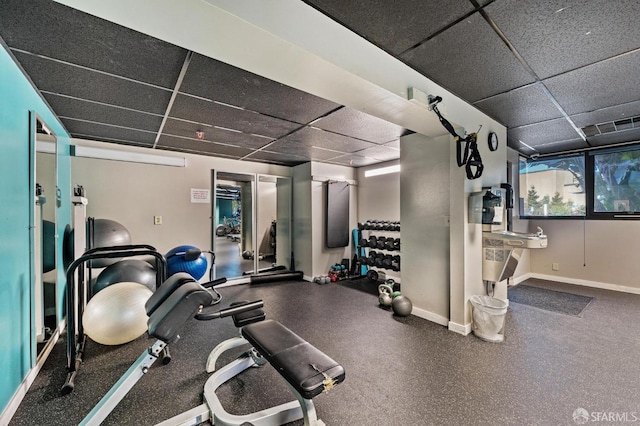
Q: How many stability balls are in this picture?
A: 4